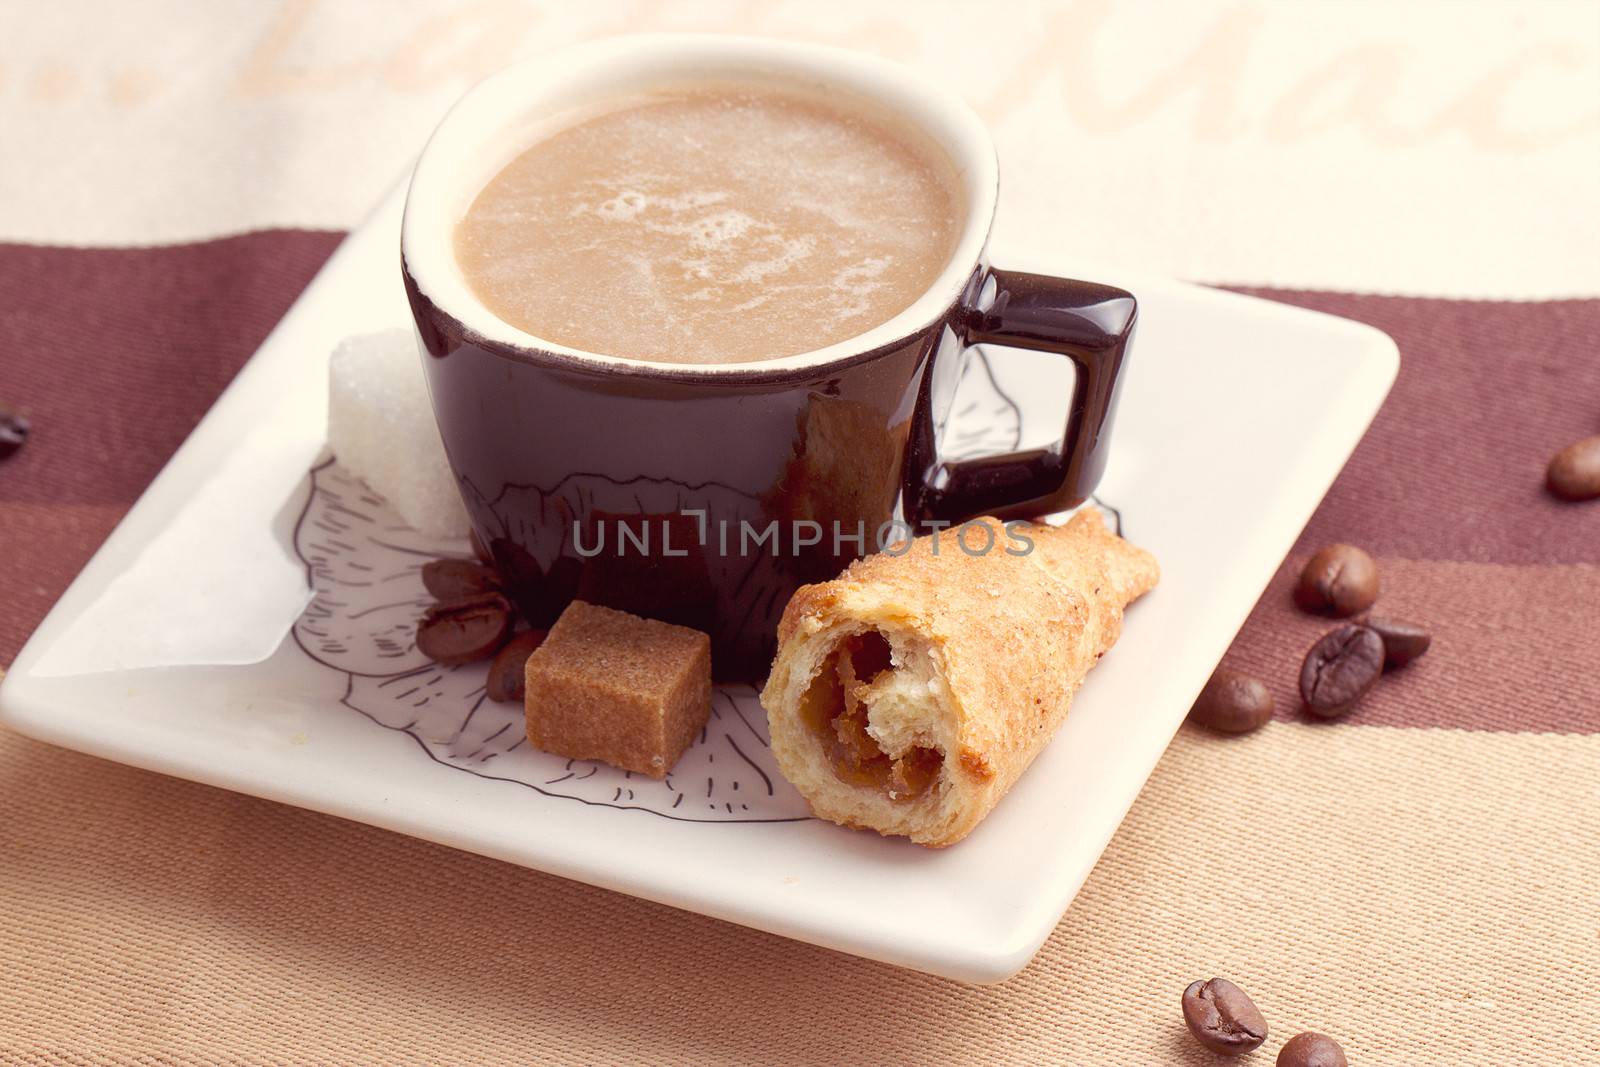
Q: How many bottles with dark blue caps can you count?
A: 0